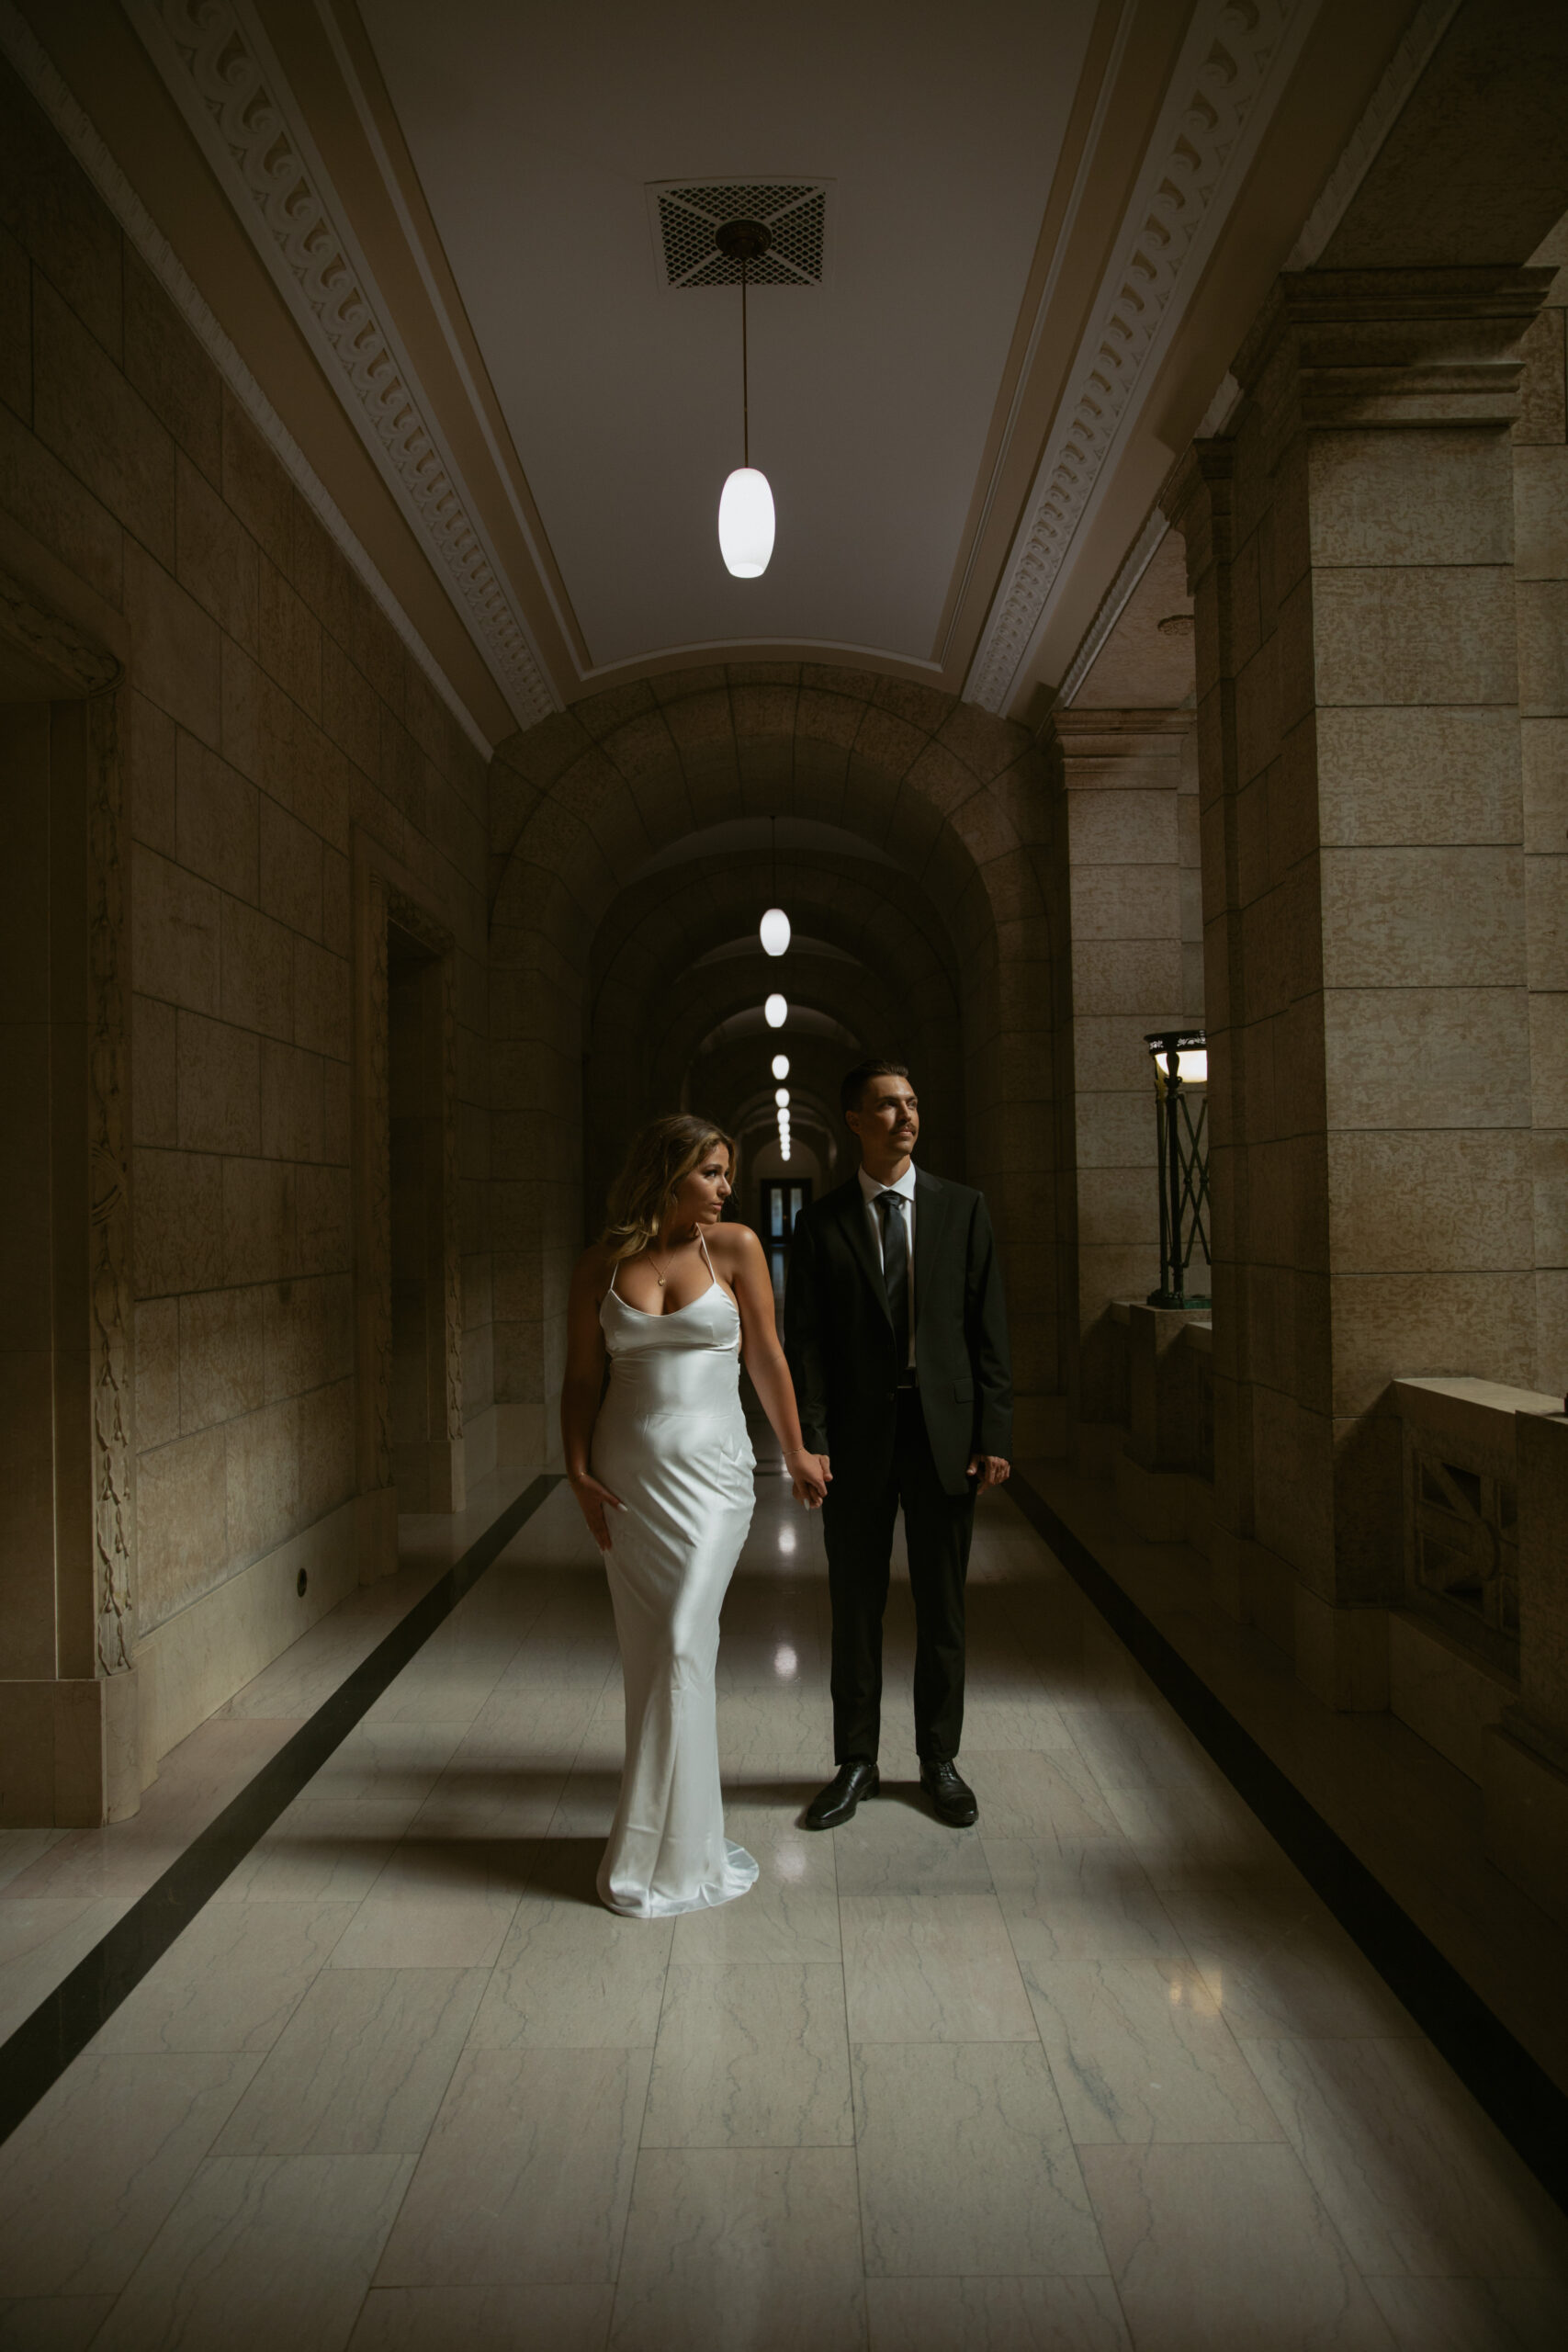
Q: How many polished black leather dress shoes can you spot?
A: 2